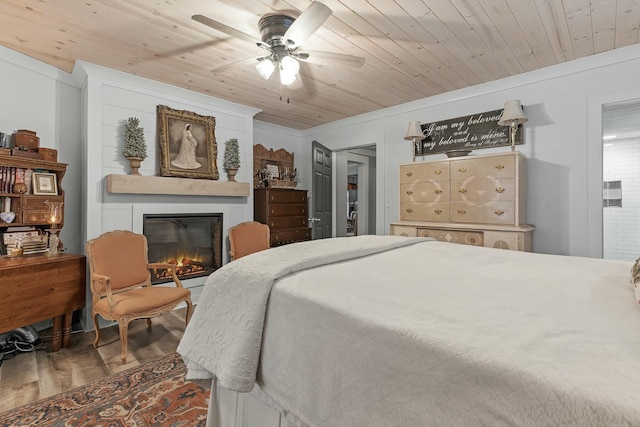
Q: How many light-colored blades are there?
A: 5